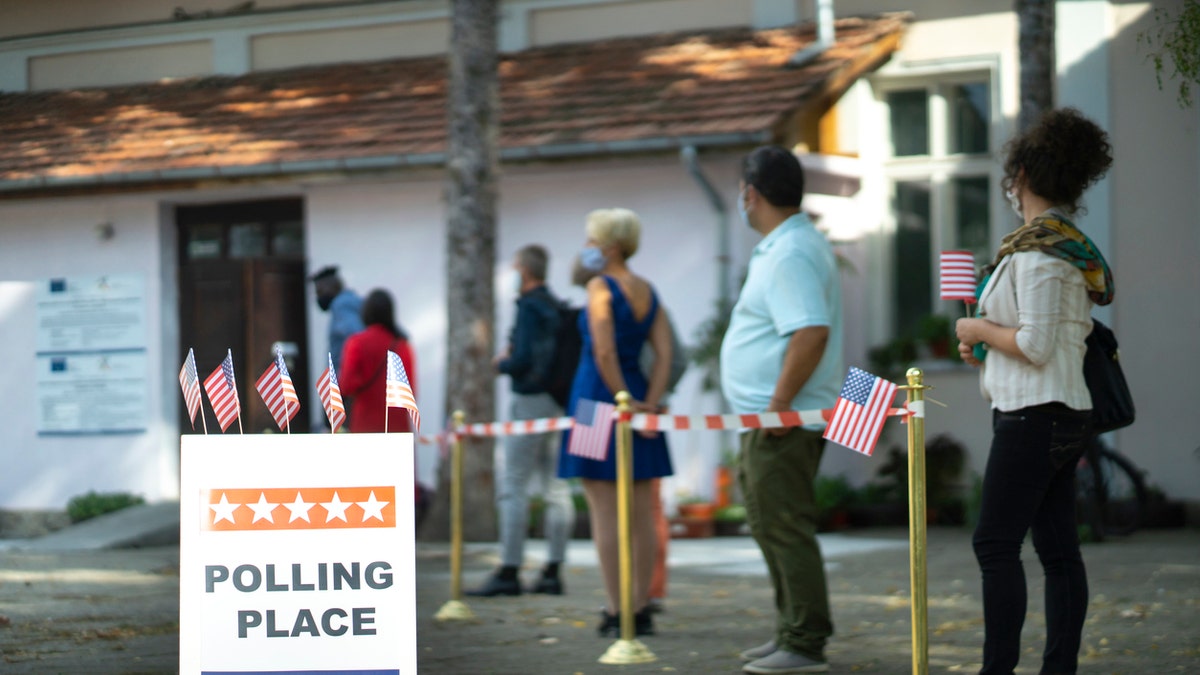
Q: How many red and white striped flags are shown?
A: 8